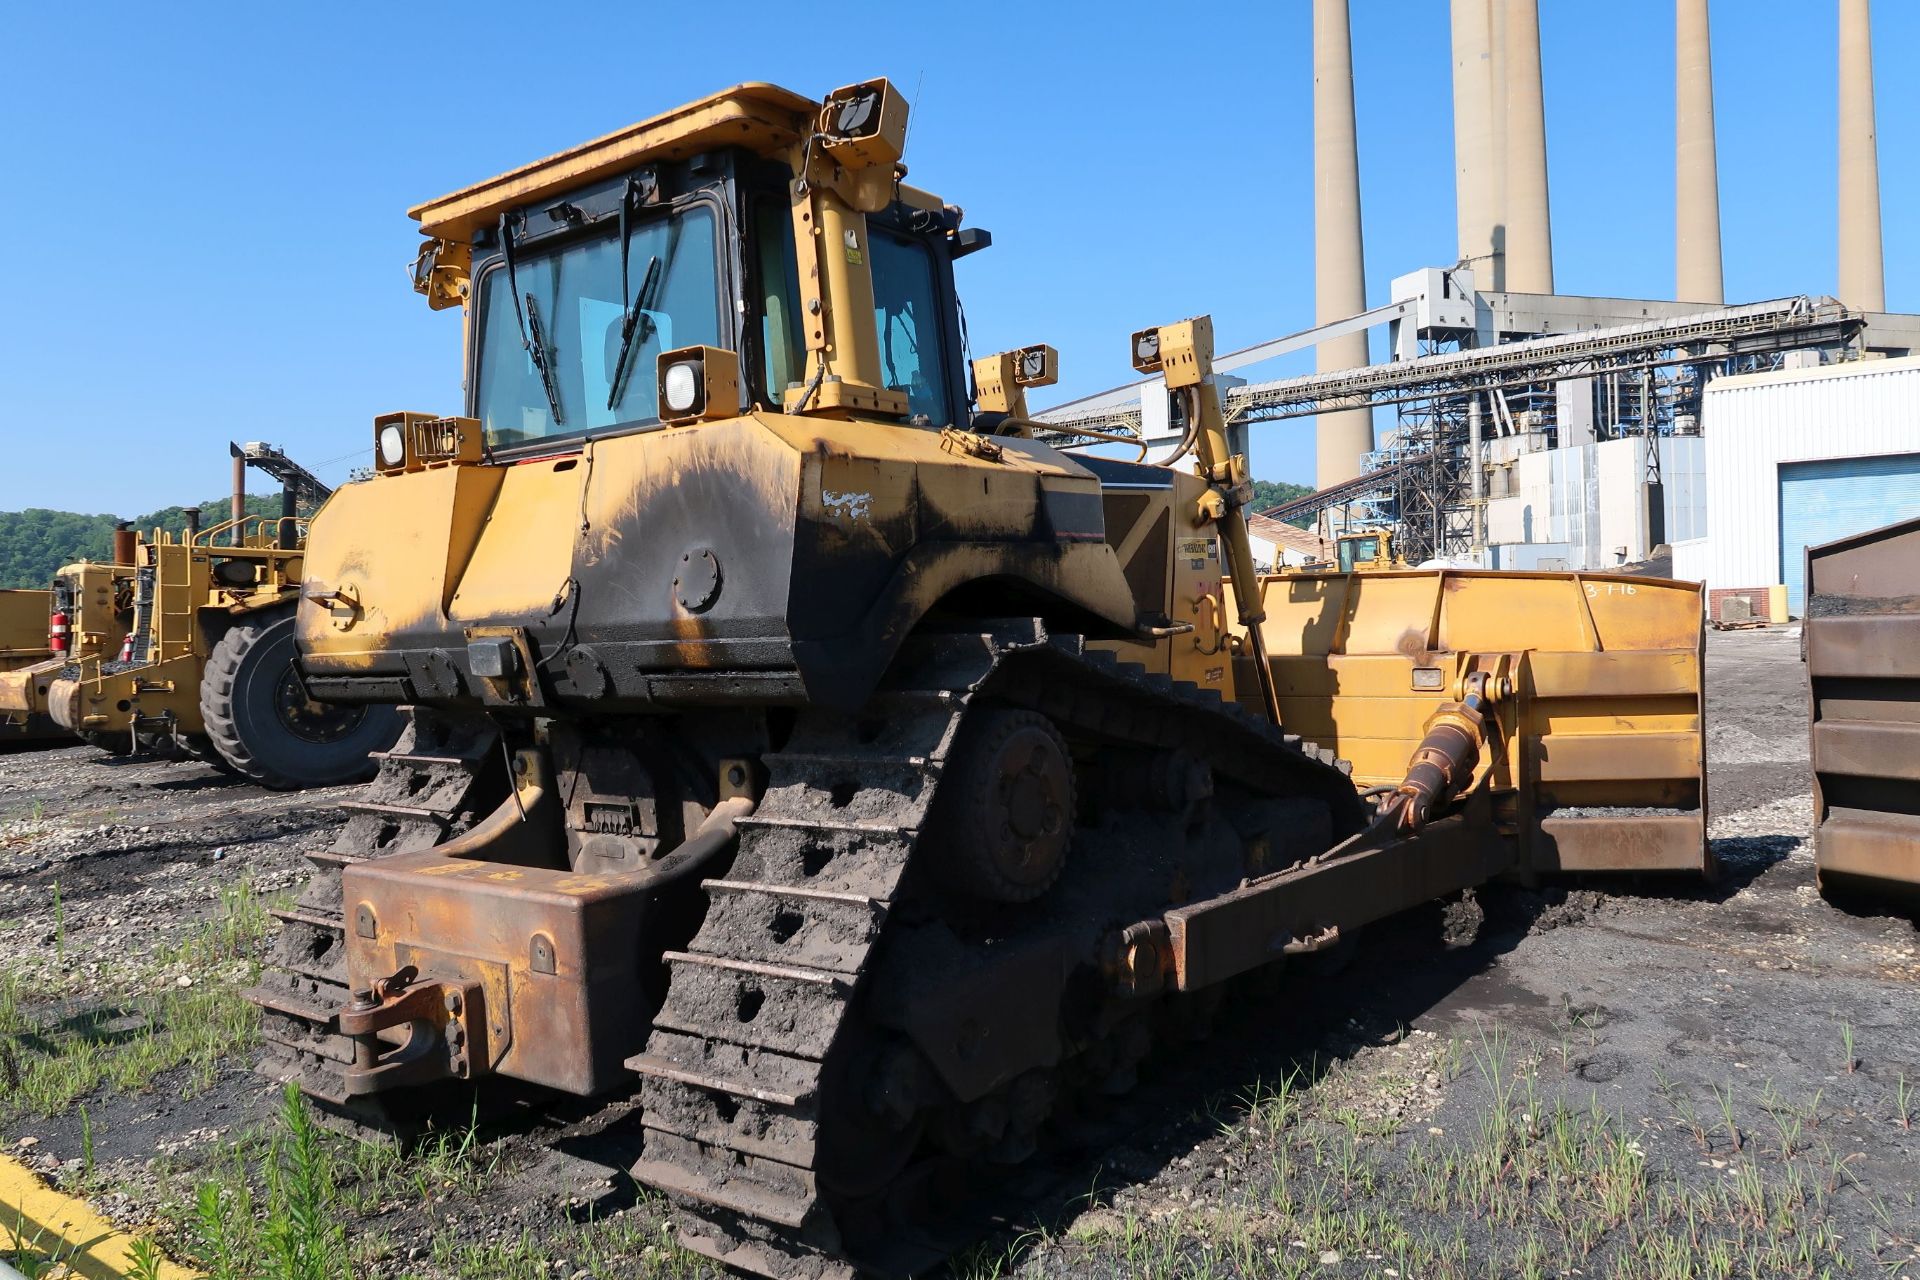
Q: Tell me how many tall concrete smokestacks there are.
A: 5